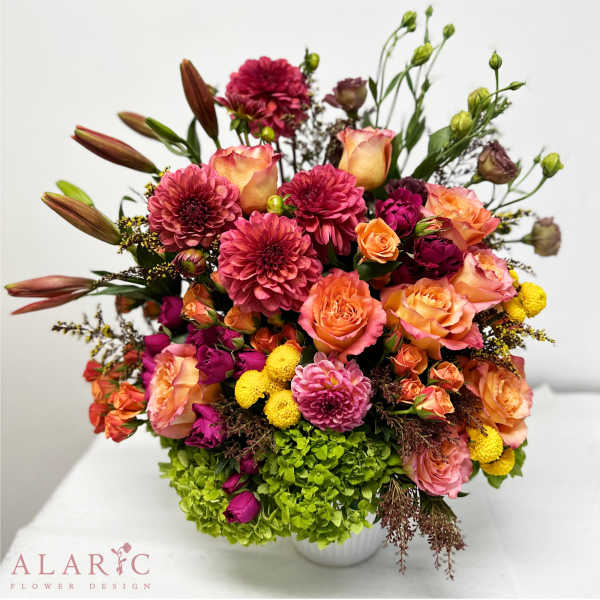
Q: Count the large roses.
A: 9